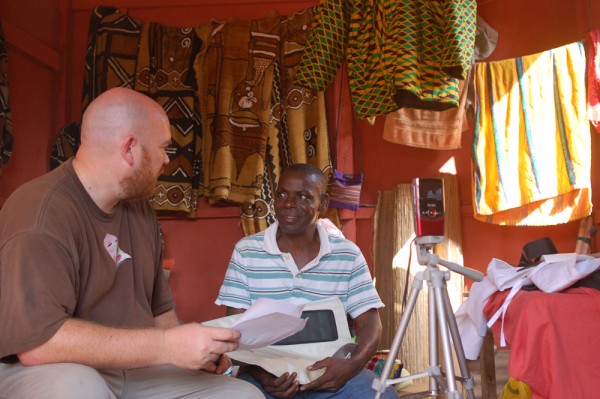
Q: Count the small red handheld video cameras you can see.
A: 1